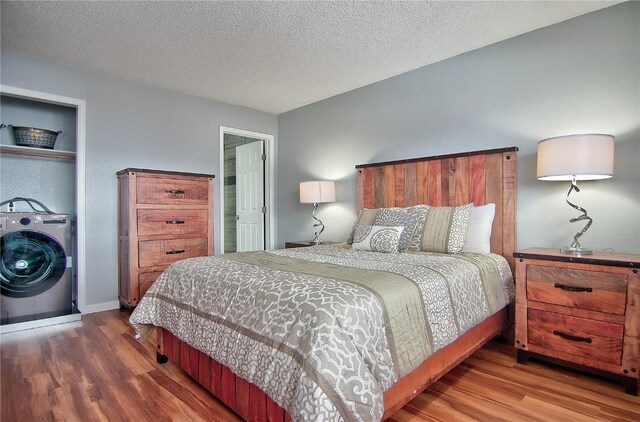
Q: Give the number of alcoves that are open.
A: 1